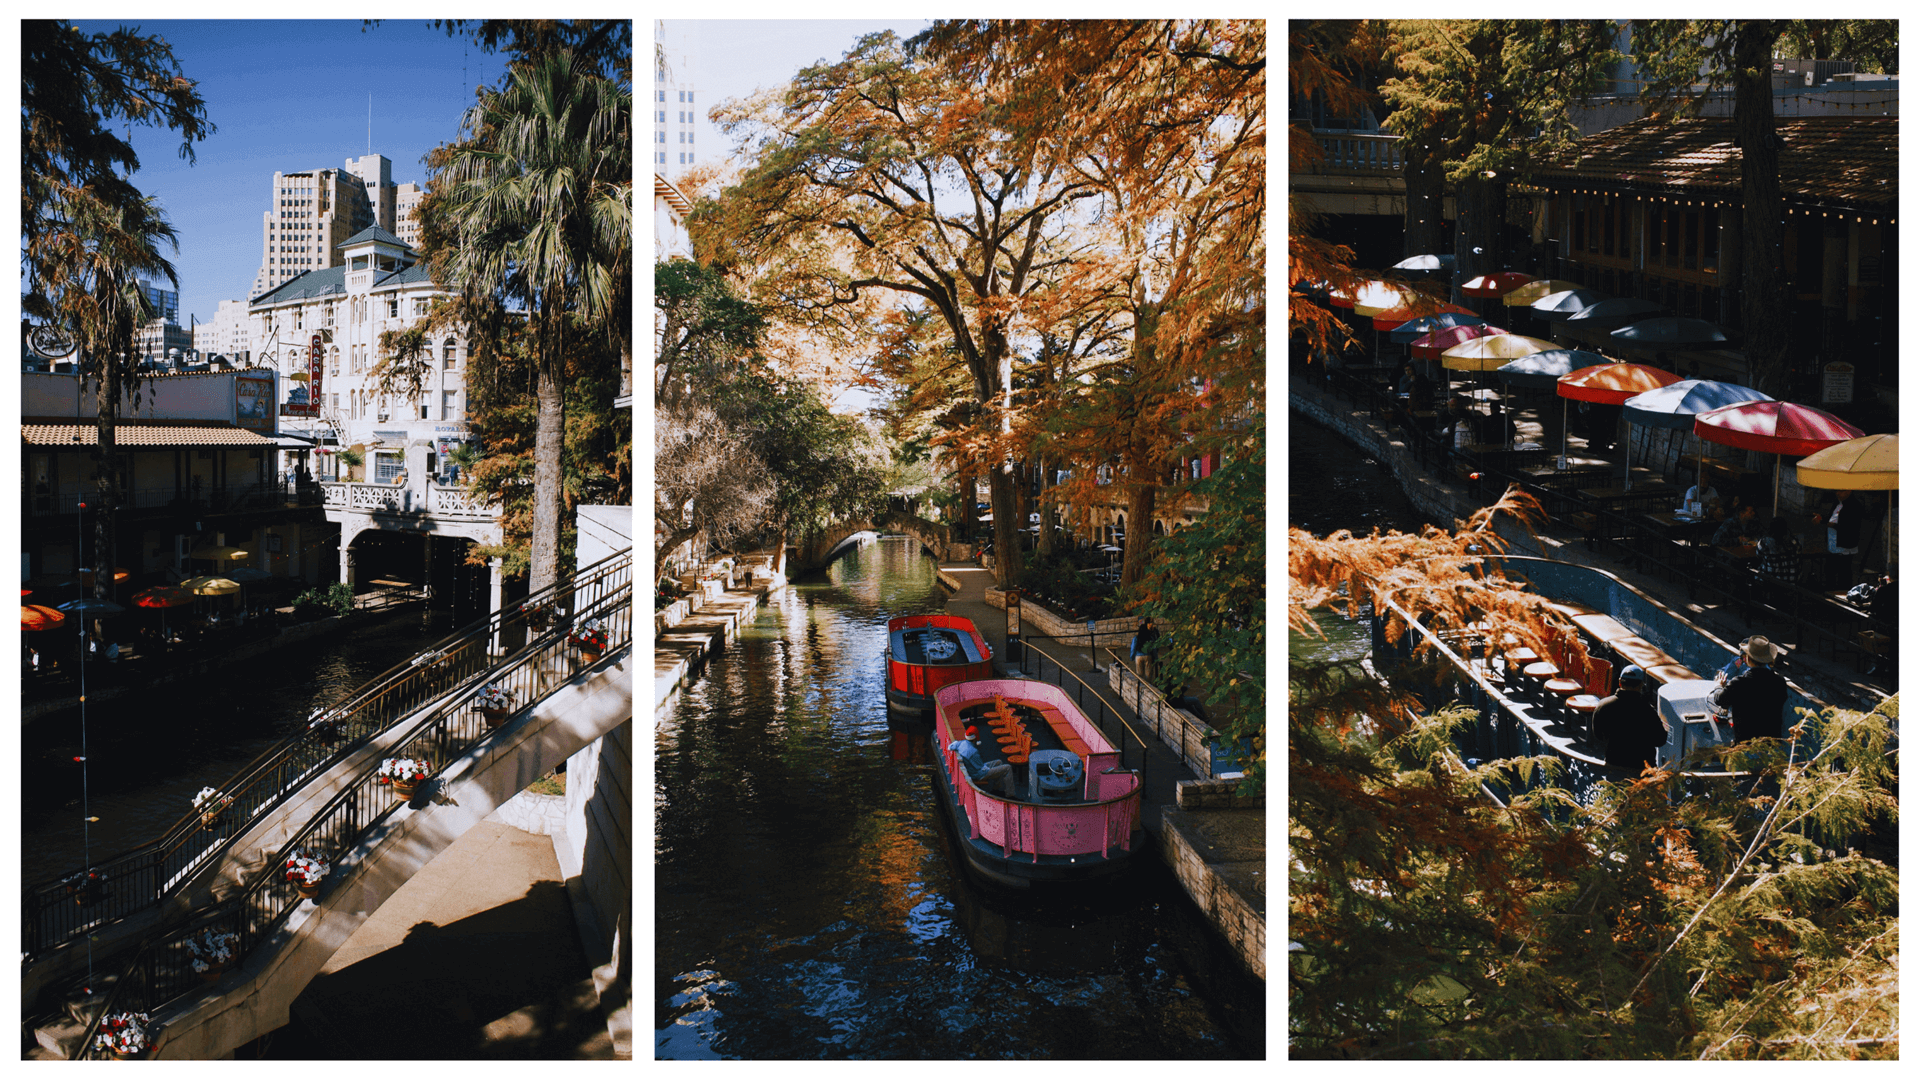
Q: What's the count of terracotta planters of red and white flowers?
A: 11